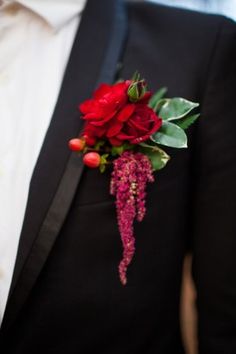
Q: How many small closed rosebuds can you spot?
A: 1